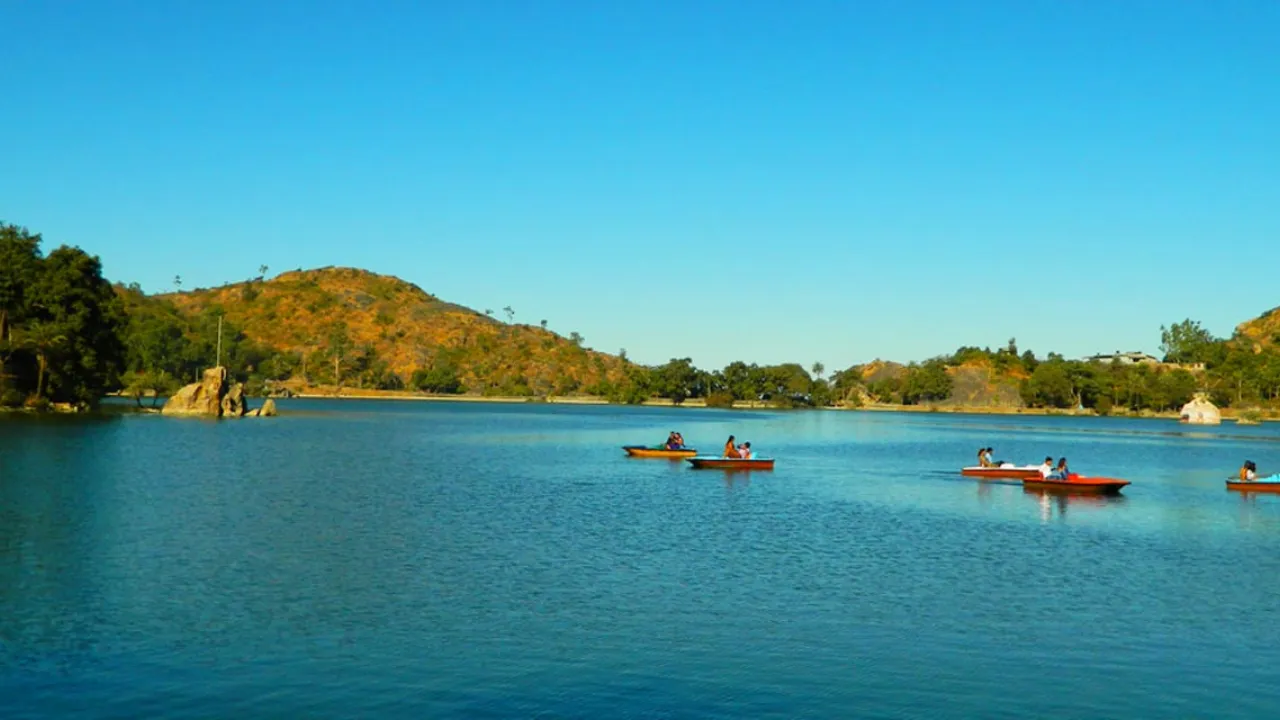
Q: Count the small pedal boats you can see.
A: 5